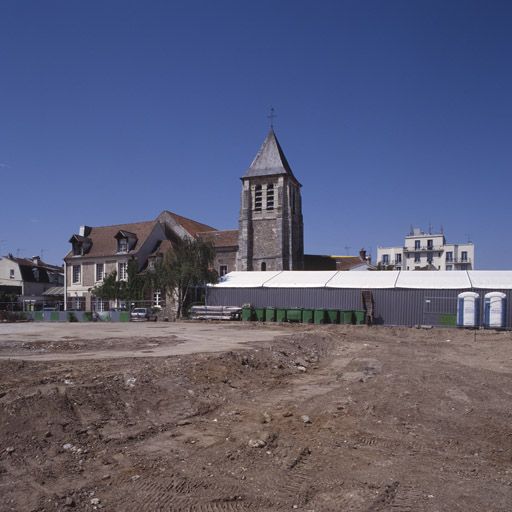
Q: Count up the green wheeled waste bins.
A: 10